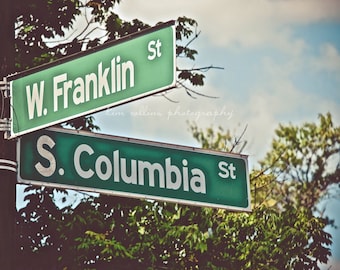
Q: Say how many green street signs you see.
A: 2